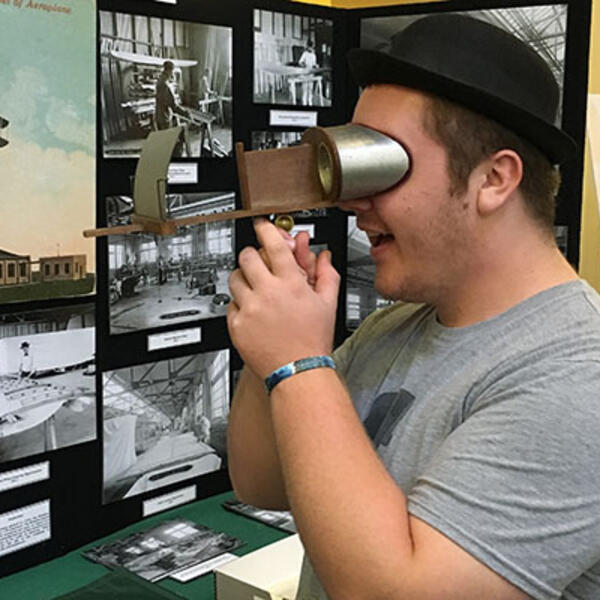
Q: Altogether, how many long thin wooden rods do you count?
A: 1